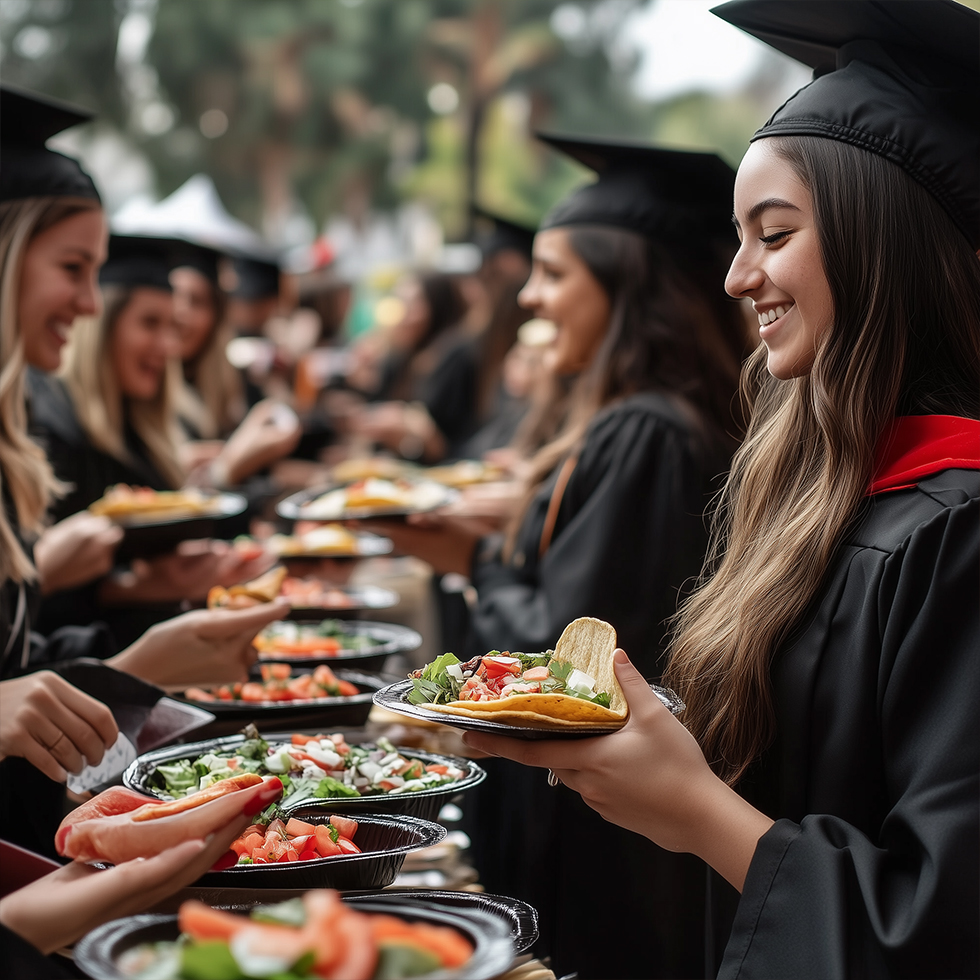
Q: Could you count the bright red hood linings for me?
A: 1